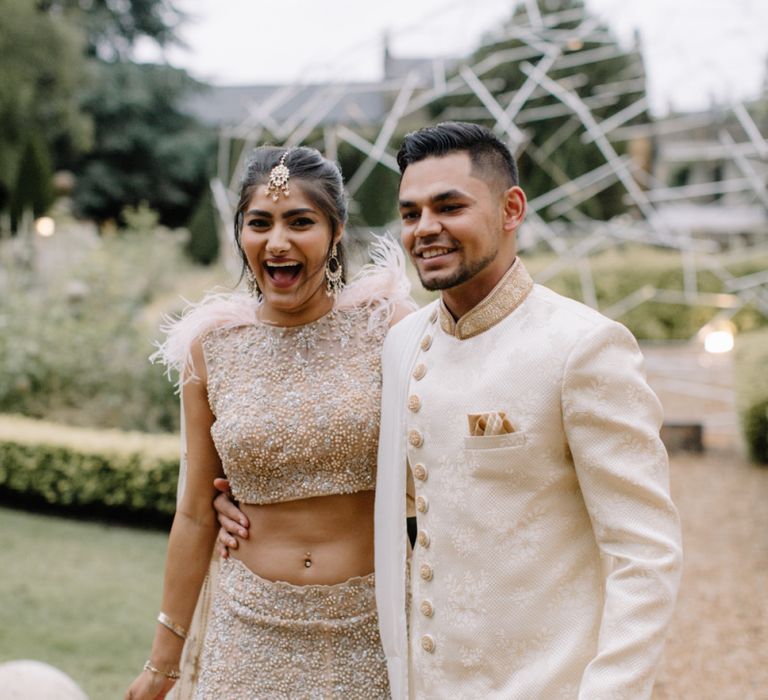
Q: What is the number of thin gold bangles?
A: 2